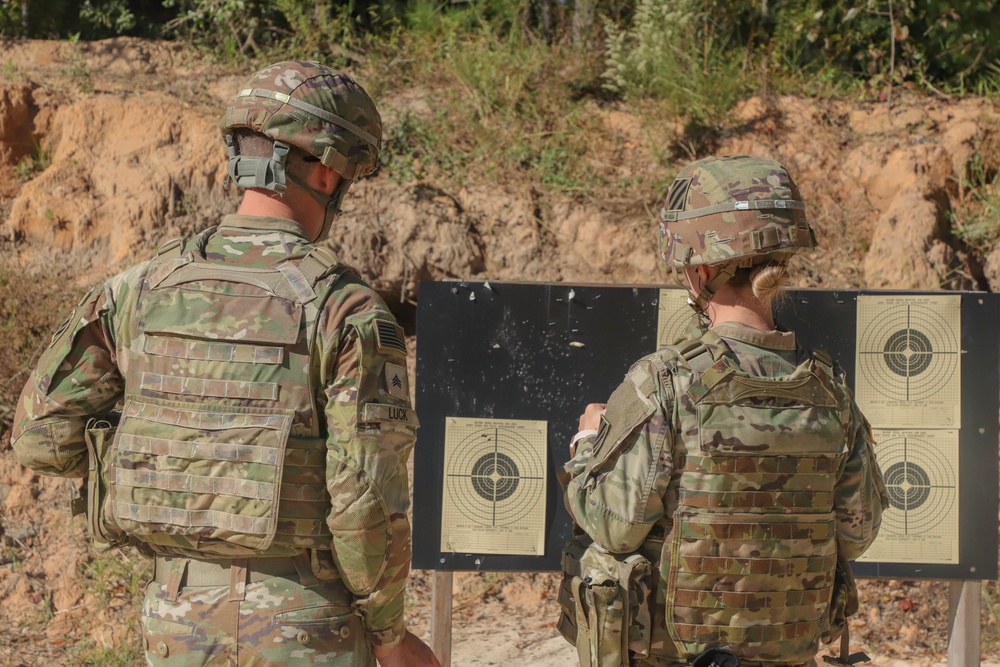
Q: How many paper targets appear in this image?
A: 4